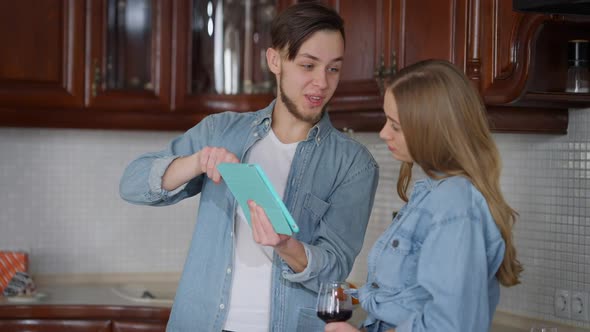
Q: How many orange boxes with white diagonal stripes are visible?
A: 1